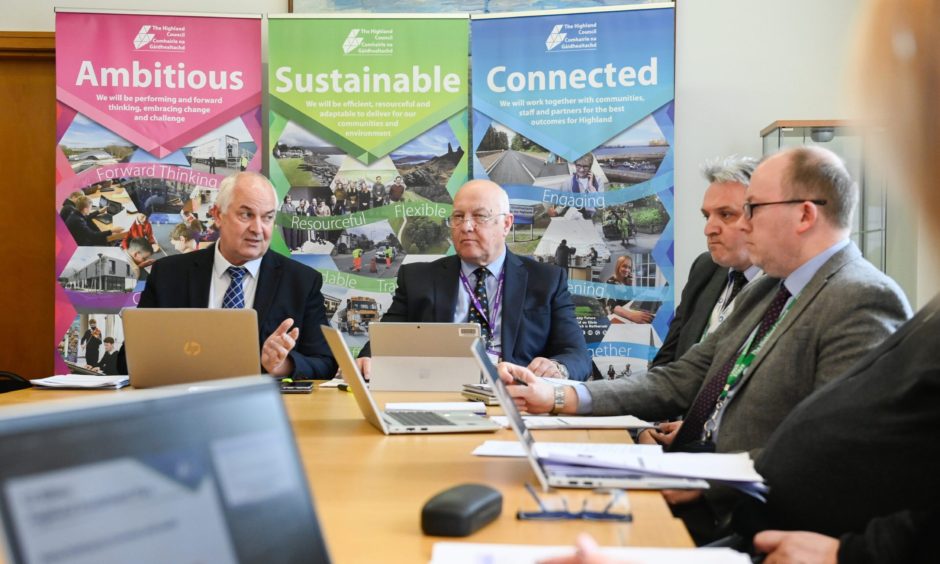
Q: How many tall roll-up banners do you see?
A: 3